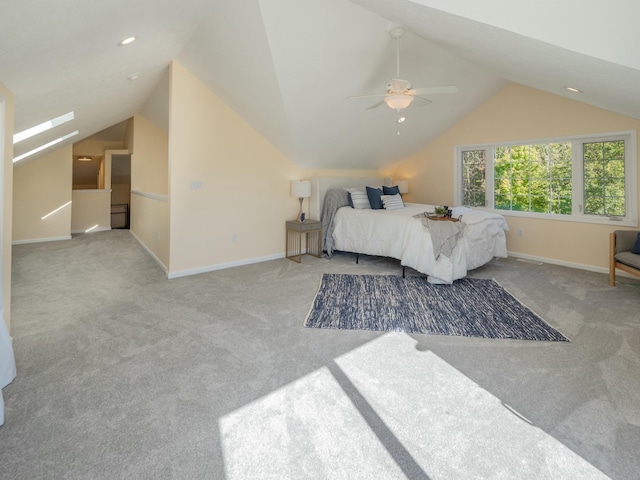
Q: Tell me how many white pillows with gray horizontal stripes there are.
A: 2